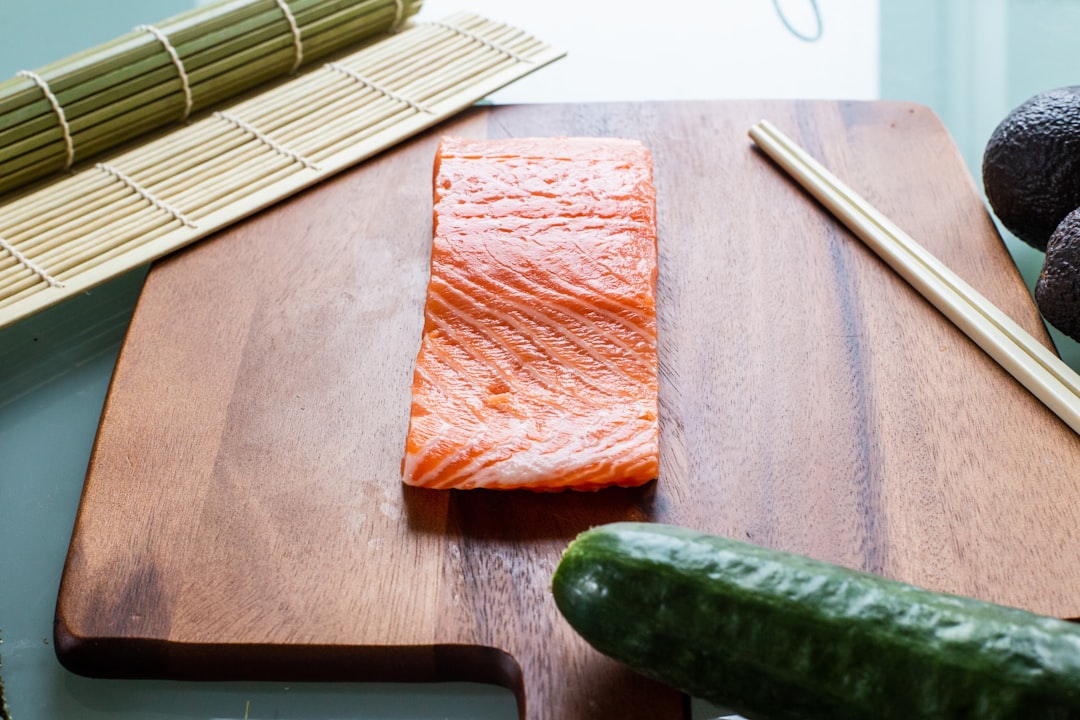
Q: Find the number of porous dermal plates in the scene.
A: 0